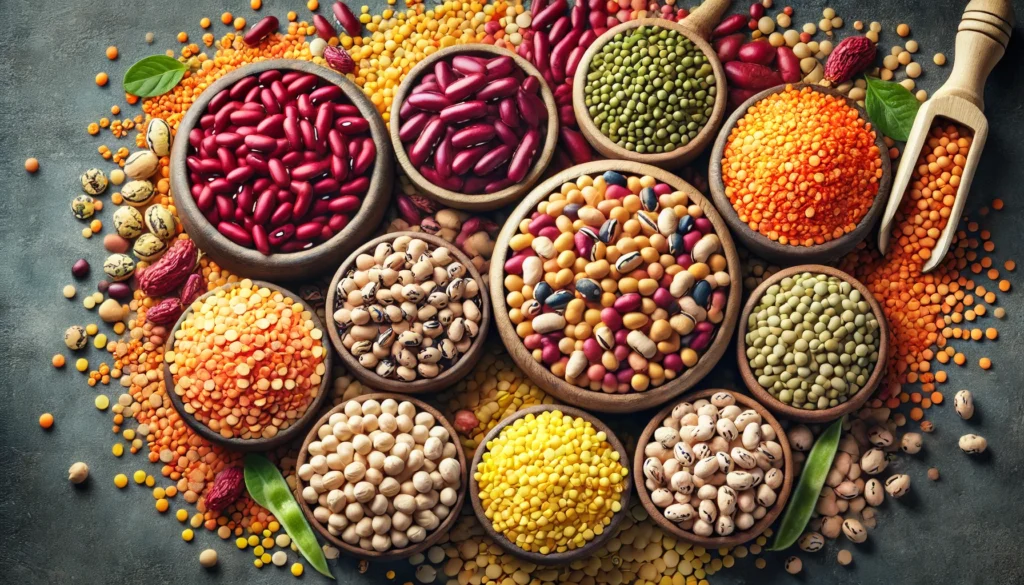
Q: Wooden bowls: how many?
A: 11